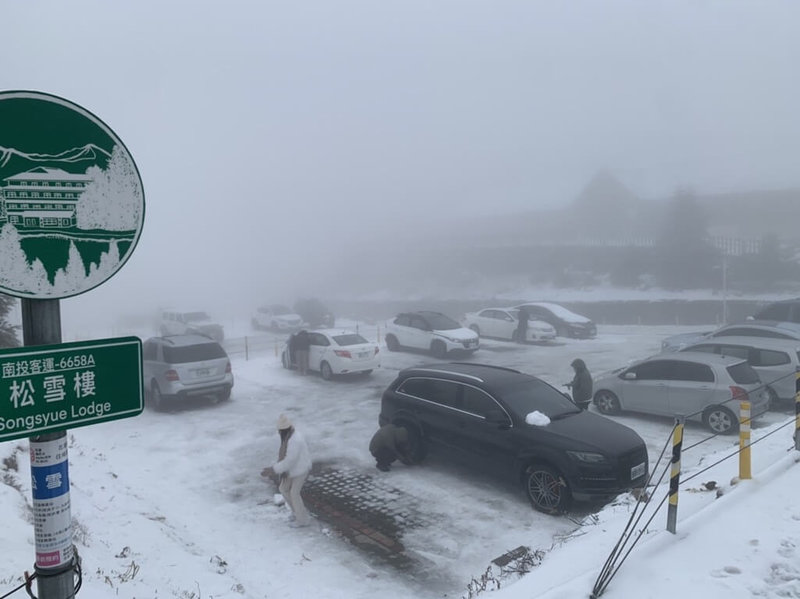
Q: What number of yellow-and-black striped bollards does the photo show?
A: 2